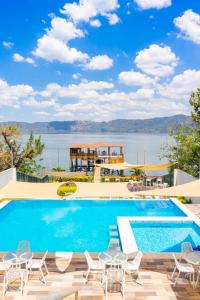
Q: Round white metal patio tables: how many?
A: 3